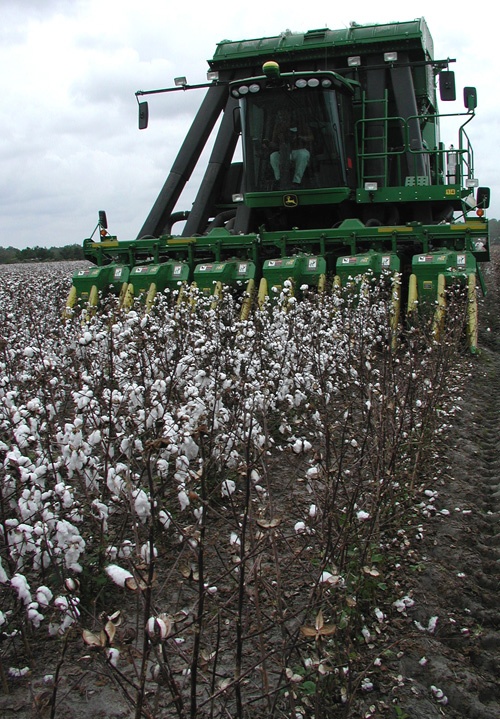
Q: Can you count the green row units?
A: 6